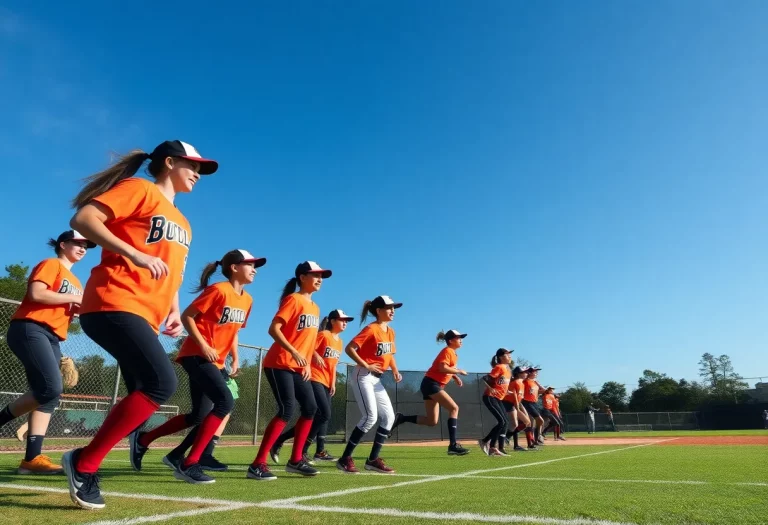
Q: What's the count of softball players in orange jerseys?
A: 12